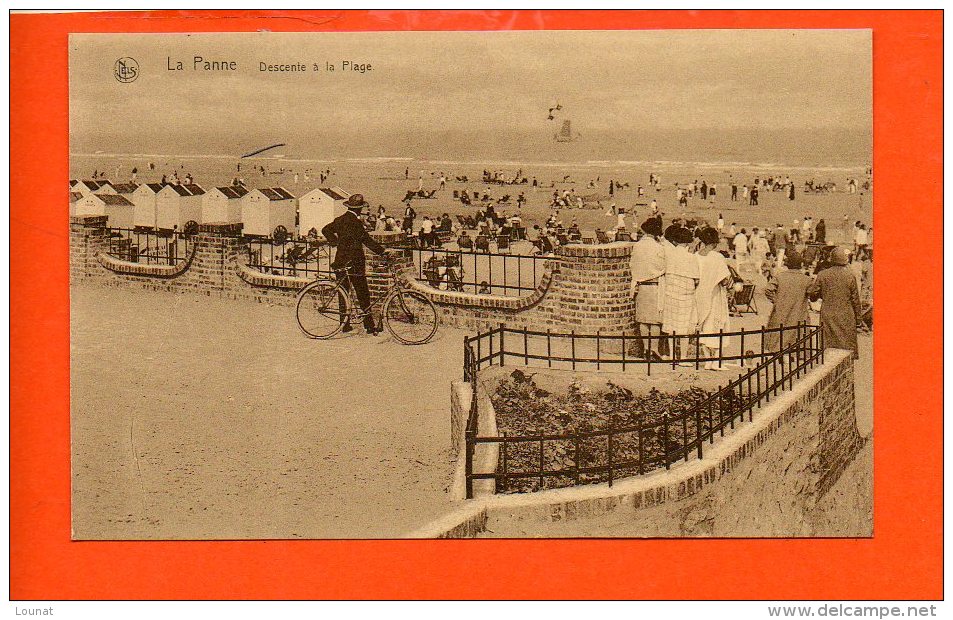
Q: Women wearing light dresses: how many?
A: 3